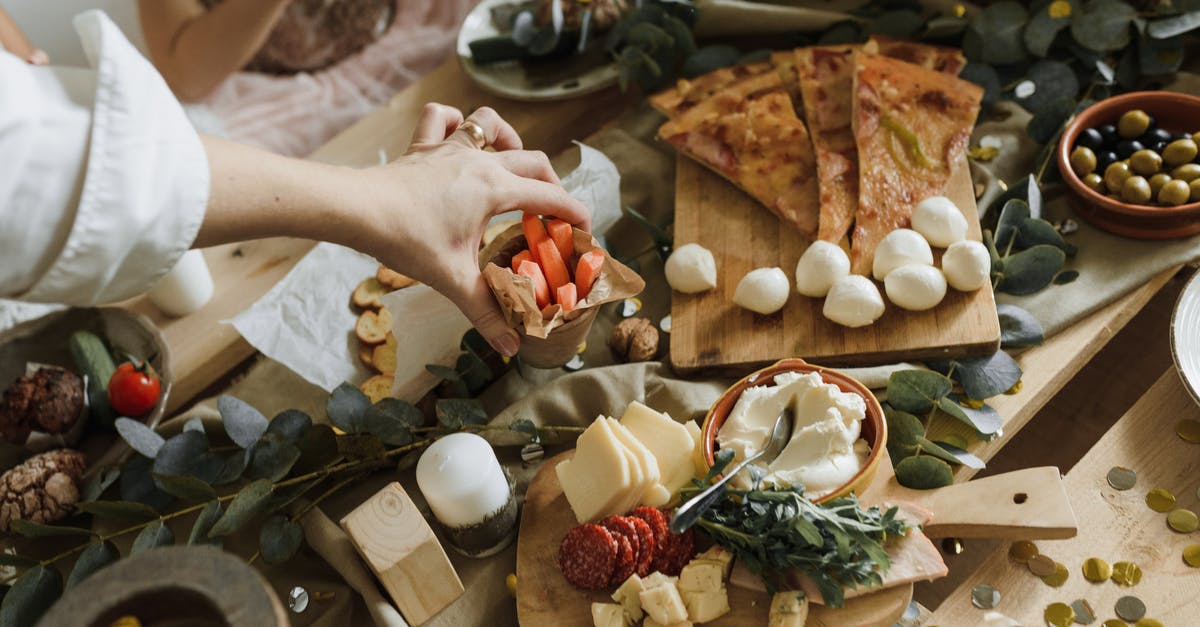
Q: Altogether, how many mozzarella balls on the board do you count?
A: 8